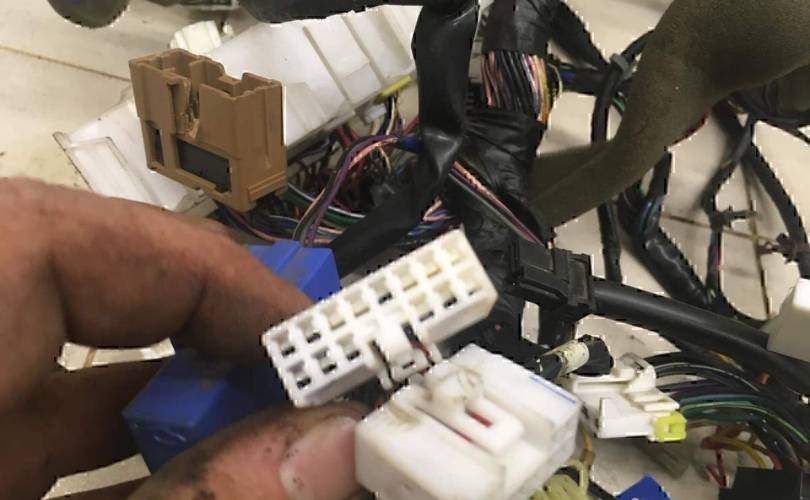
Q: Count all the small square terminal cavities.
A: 14